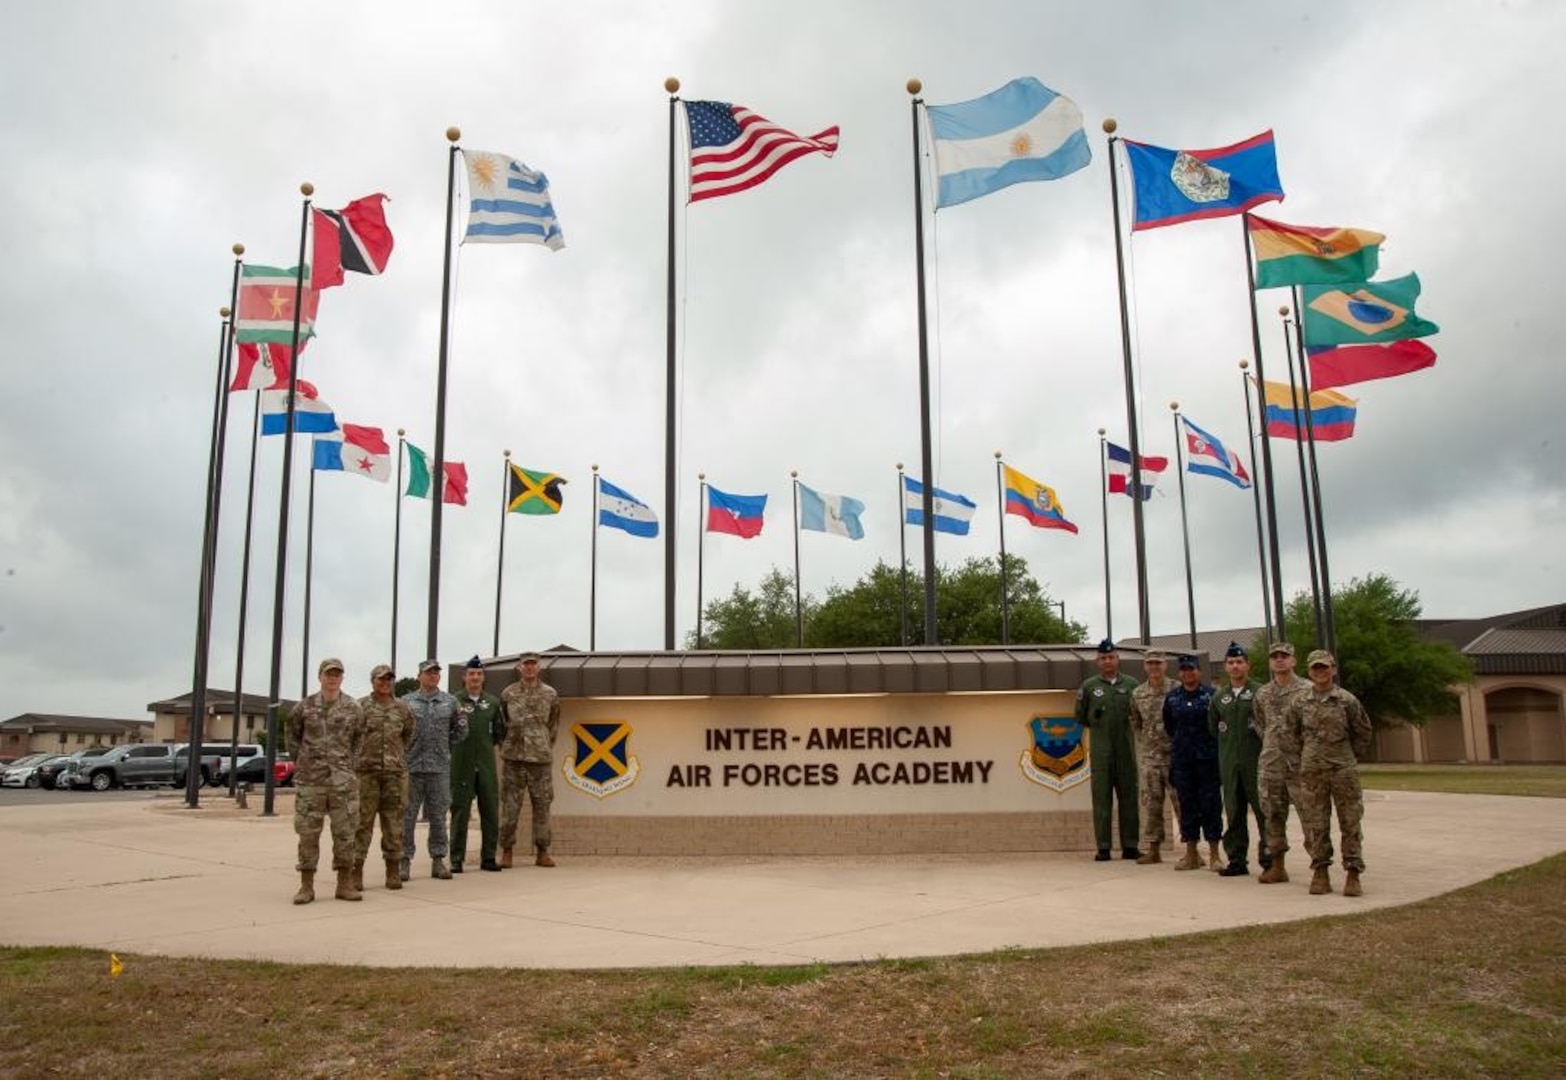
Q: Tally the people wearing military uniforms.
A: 11